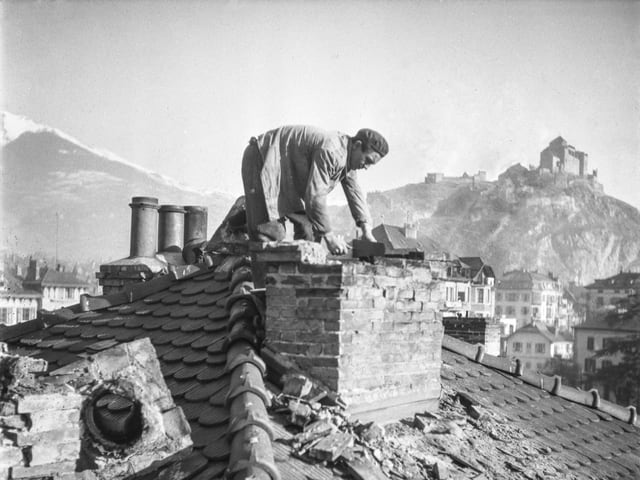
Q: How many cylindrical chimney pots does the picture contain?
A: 3